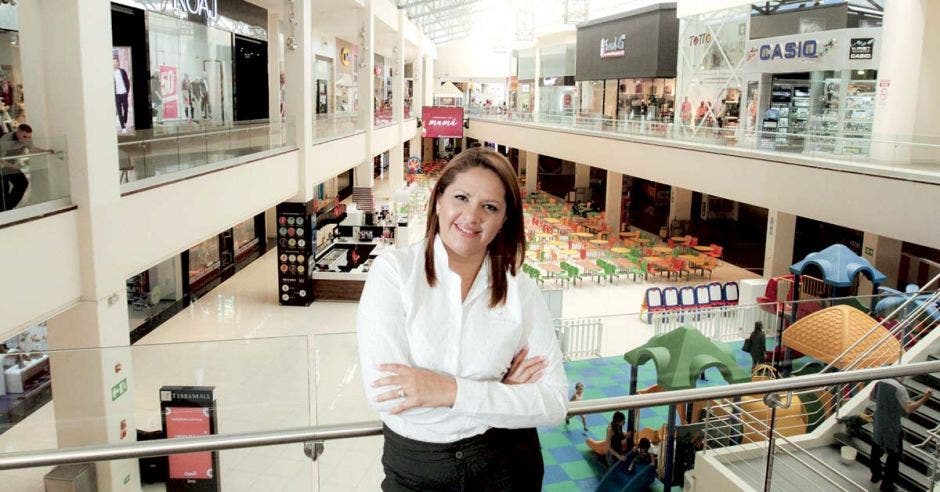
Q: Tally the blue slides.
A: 1